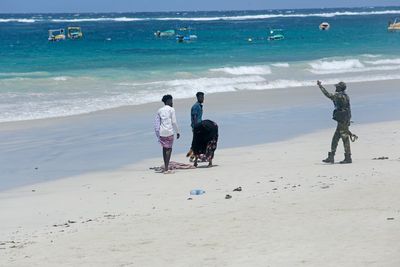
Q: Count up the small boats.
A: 7